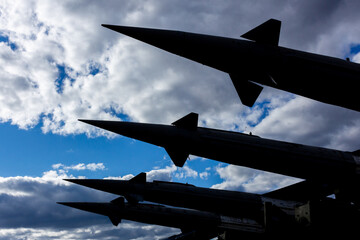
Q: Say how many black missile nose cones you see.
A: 4